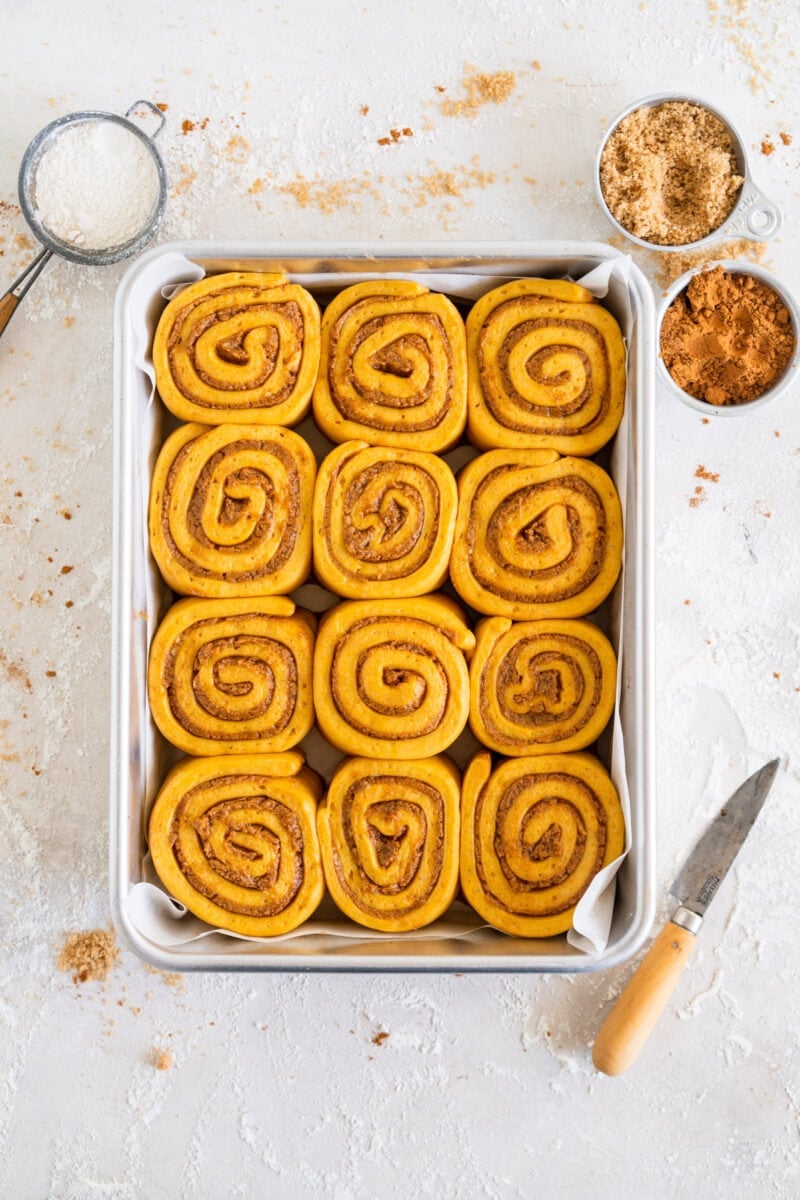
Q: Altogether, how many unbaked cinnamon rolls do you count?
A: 12